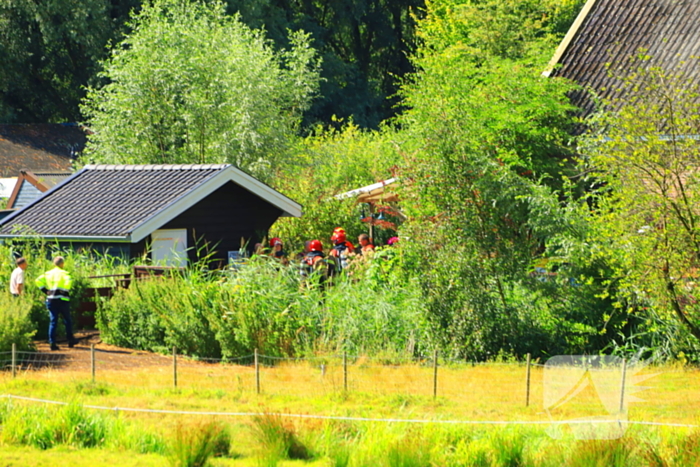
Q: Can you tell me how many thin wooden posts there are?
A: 8